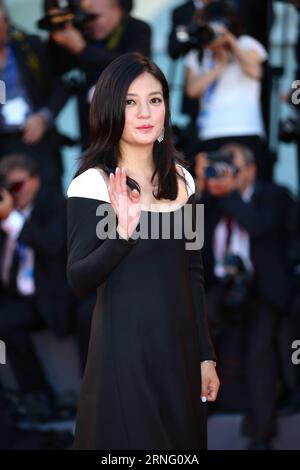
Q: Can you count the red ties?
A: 1